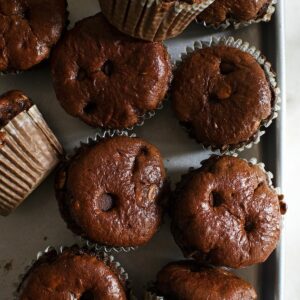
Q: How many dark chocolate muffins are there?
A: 10